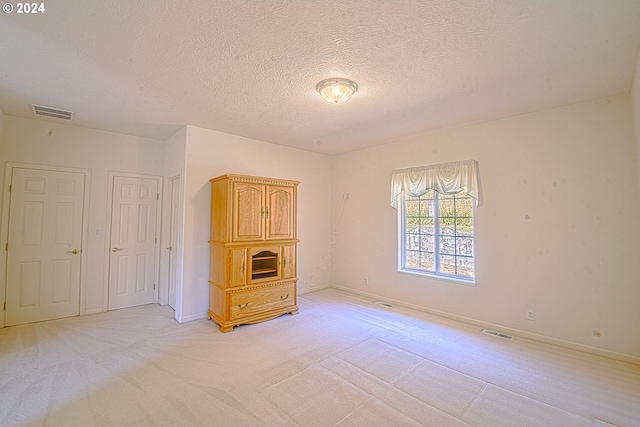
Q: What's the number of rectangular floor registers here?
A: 2